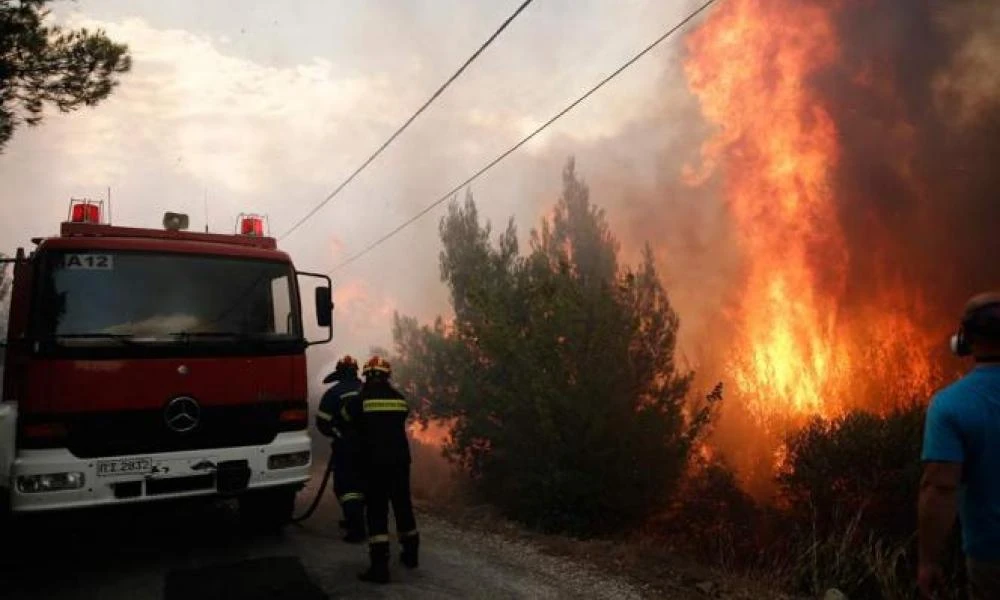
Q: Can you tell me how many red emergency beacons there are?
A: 2